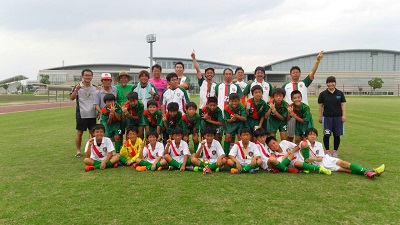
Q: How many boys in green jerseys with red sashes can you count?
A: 10